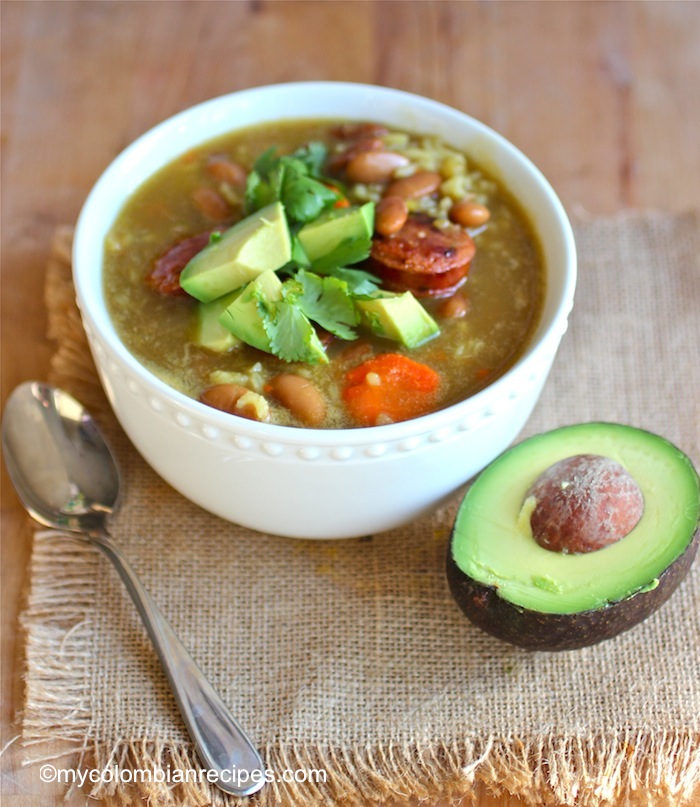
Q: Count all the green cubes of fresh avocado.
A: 5